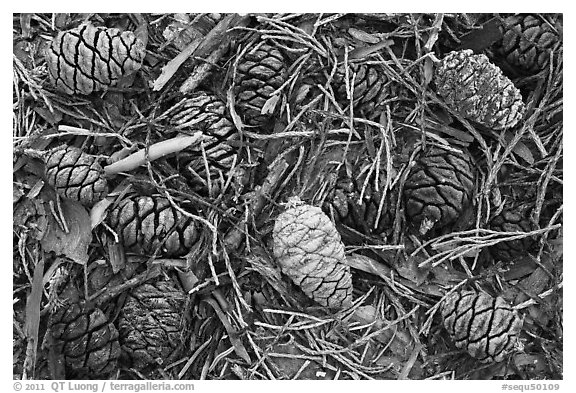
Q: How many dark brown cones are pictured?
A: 0